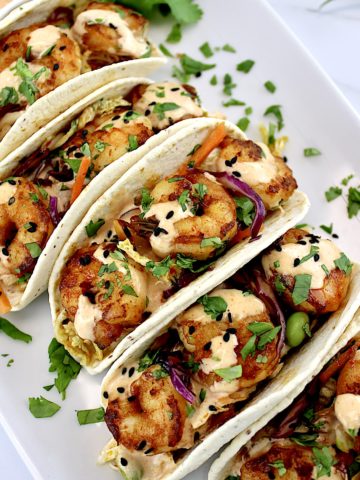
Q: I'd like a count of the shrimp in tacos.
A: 13